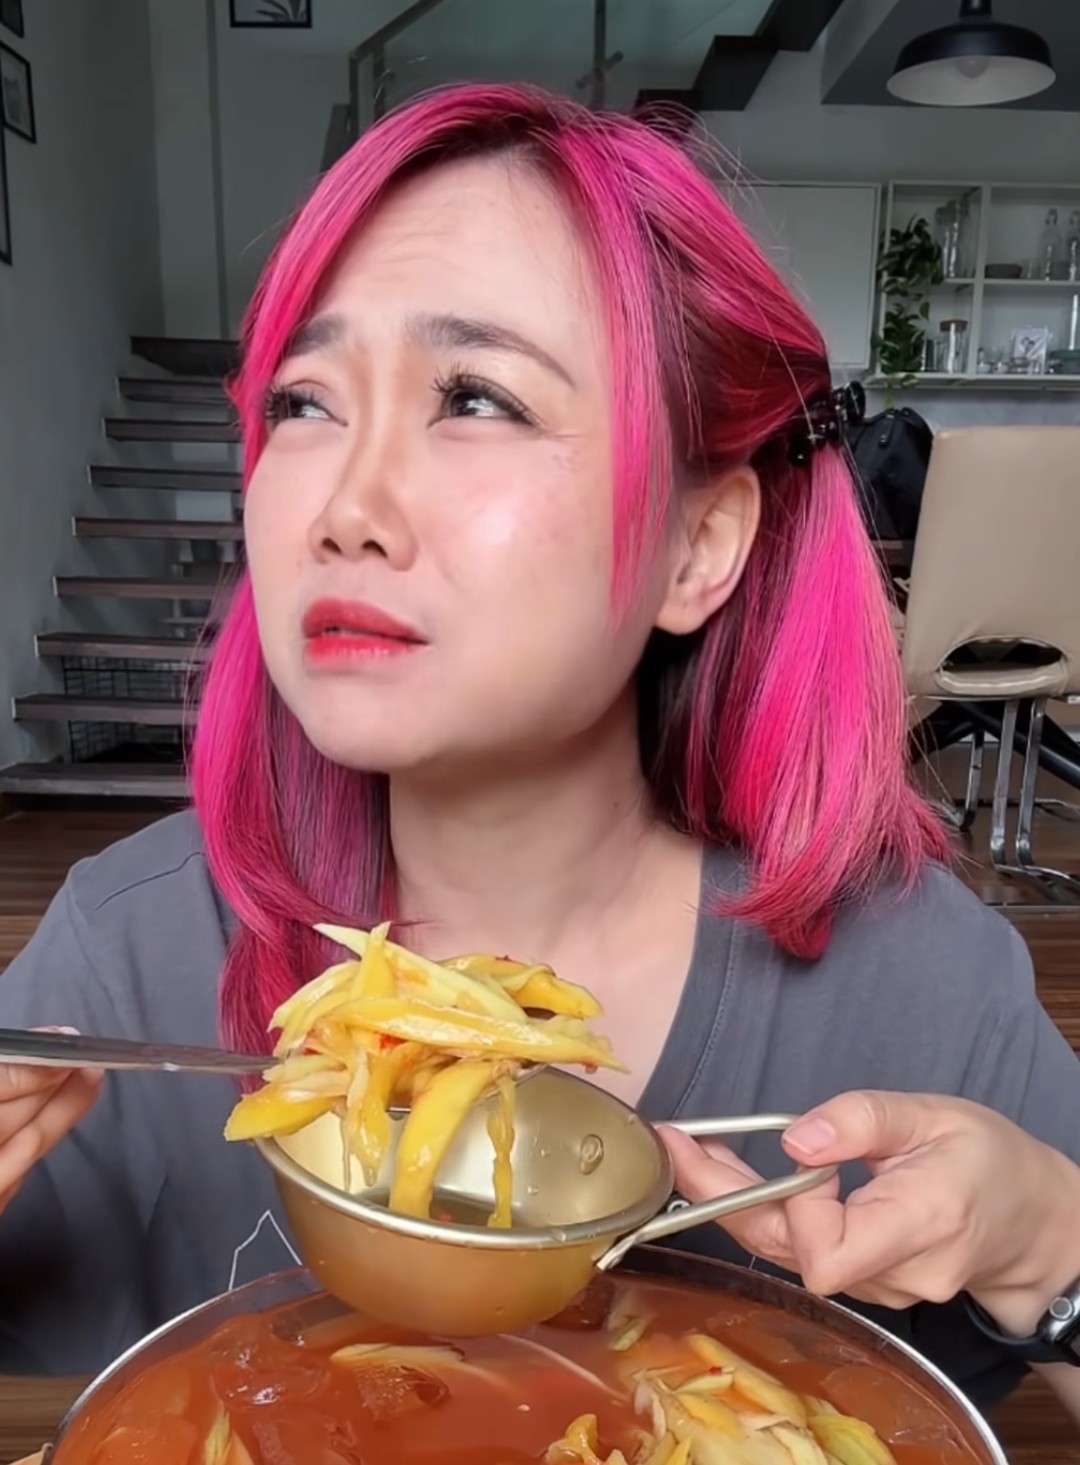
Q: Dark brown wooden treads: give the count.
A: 9